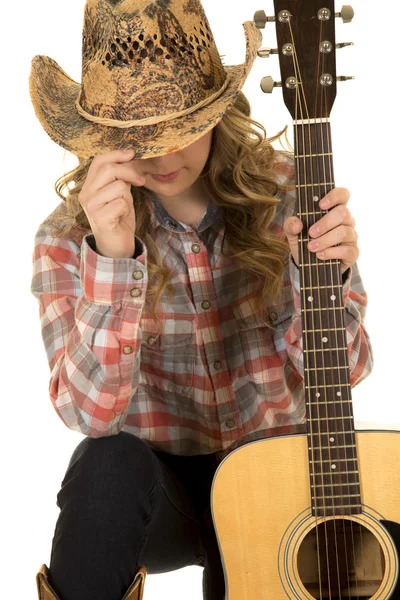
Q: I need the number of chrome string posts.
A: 6